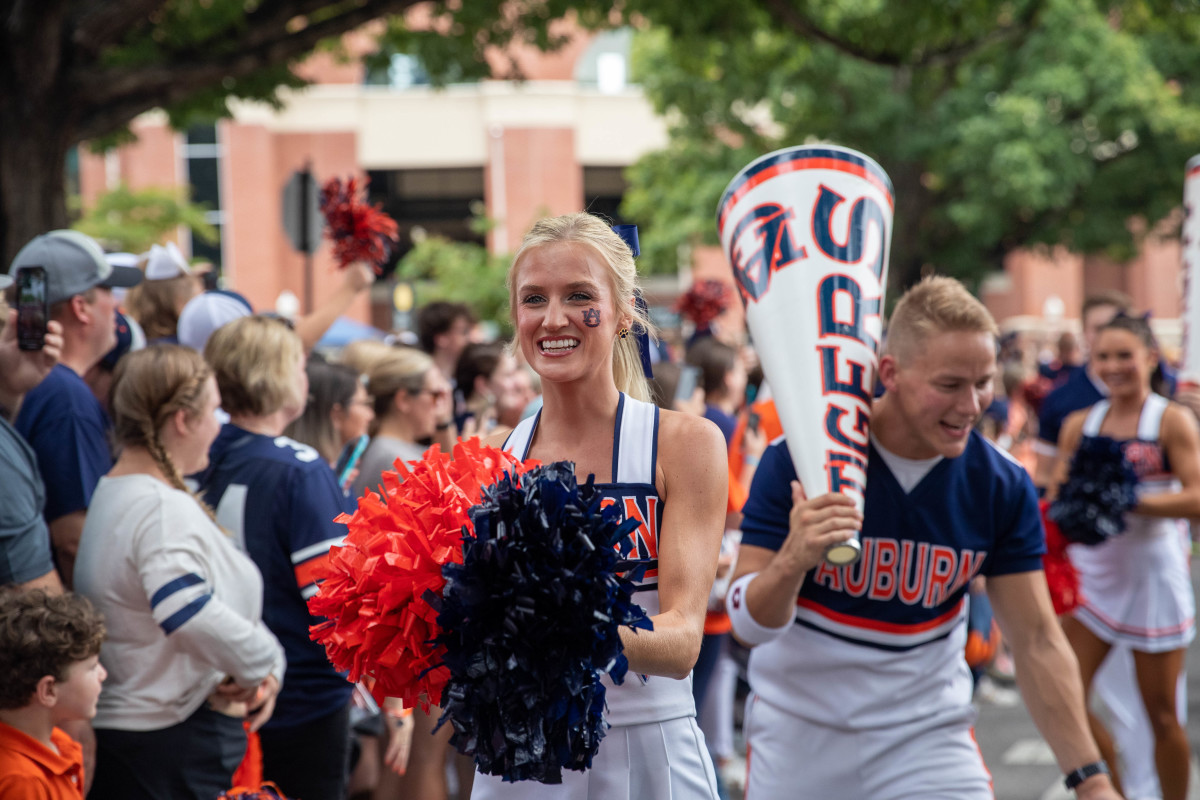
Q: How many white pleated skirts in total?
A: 2